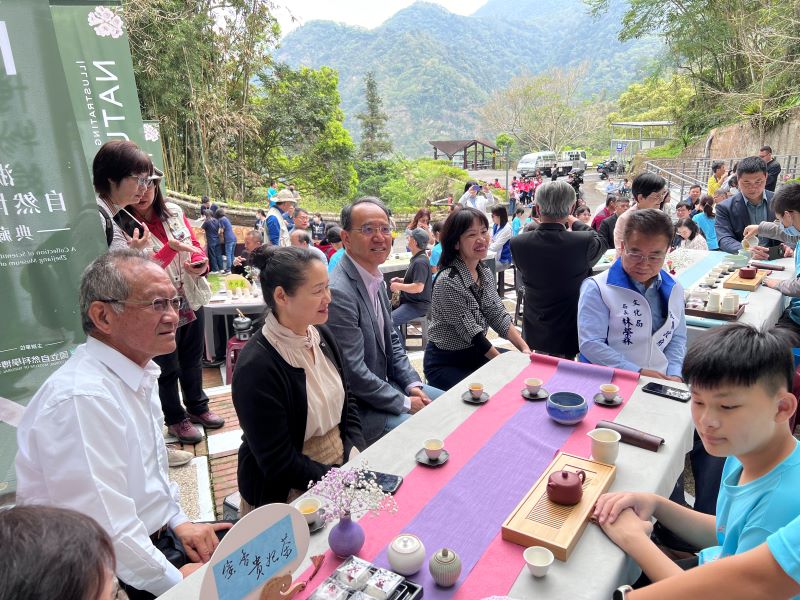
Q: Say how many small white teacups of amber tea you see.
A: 5